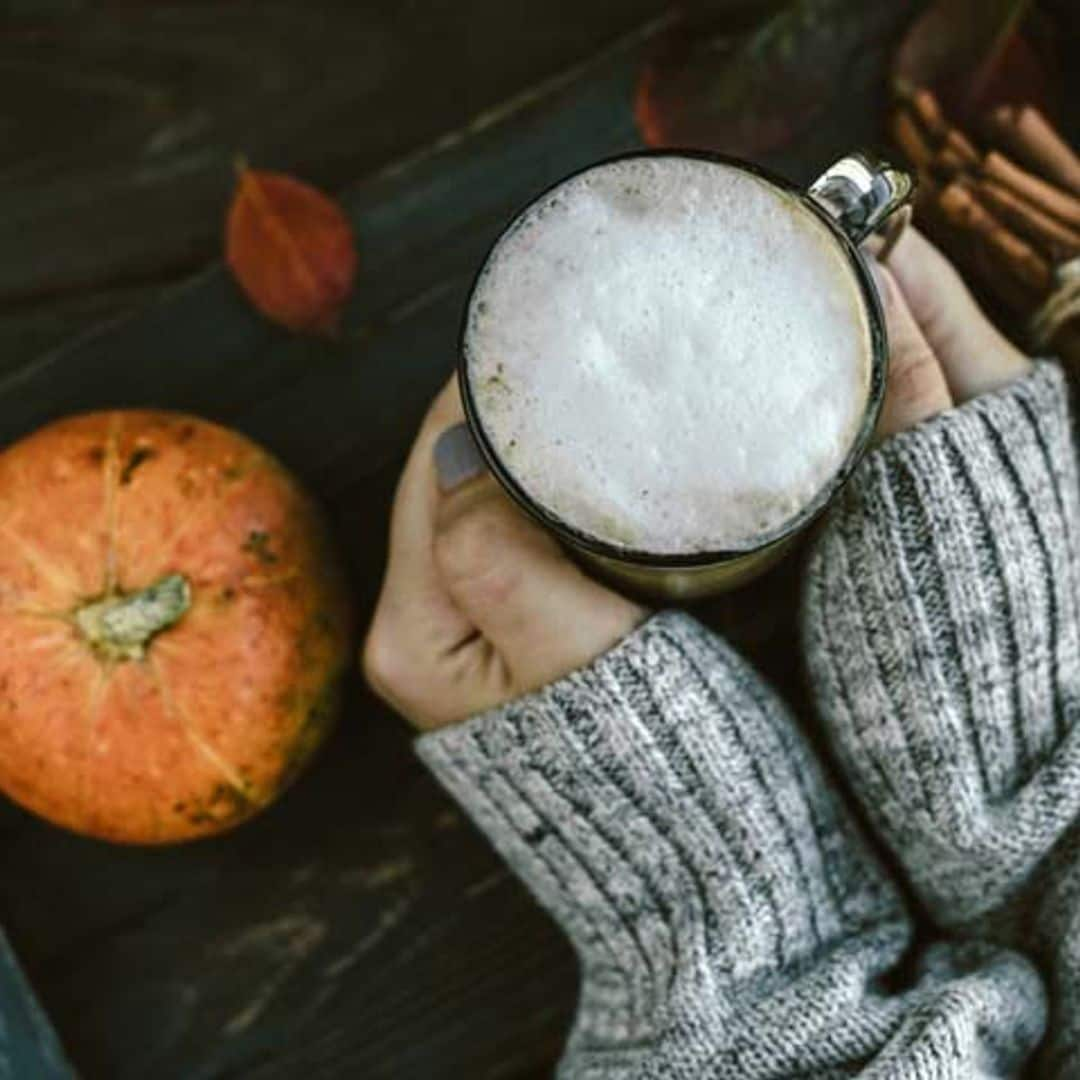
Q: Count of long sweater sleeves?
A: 2